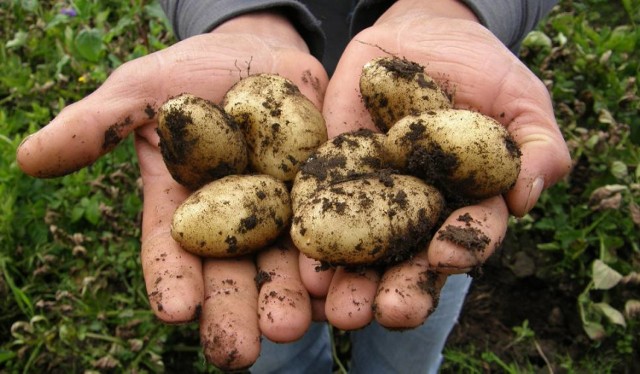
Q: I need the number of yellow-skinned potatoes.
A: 7